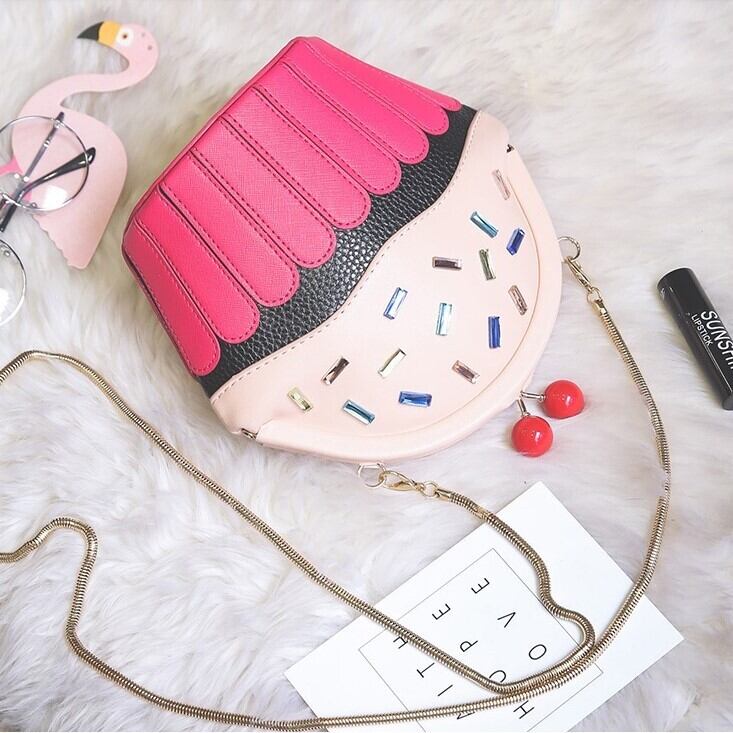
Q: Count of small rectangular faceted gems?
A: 15